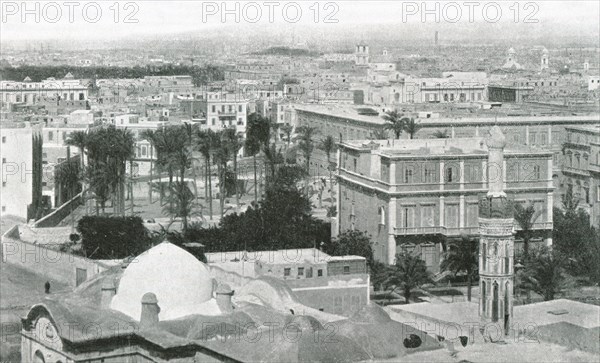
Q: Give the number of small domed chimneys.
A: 3